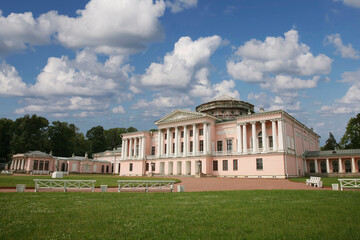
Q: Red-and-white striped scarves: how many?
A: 0